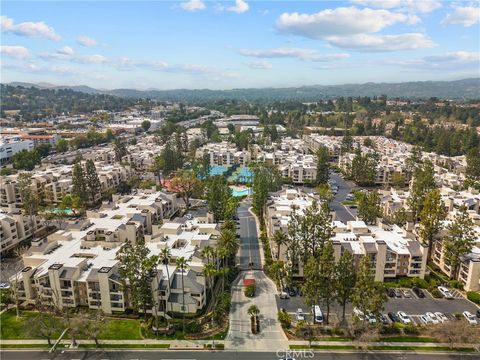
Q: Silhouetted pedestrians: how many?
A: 0